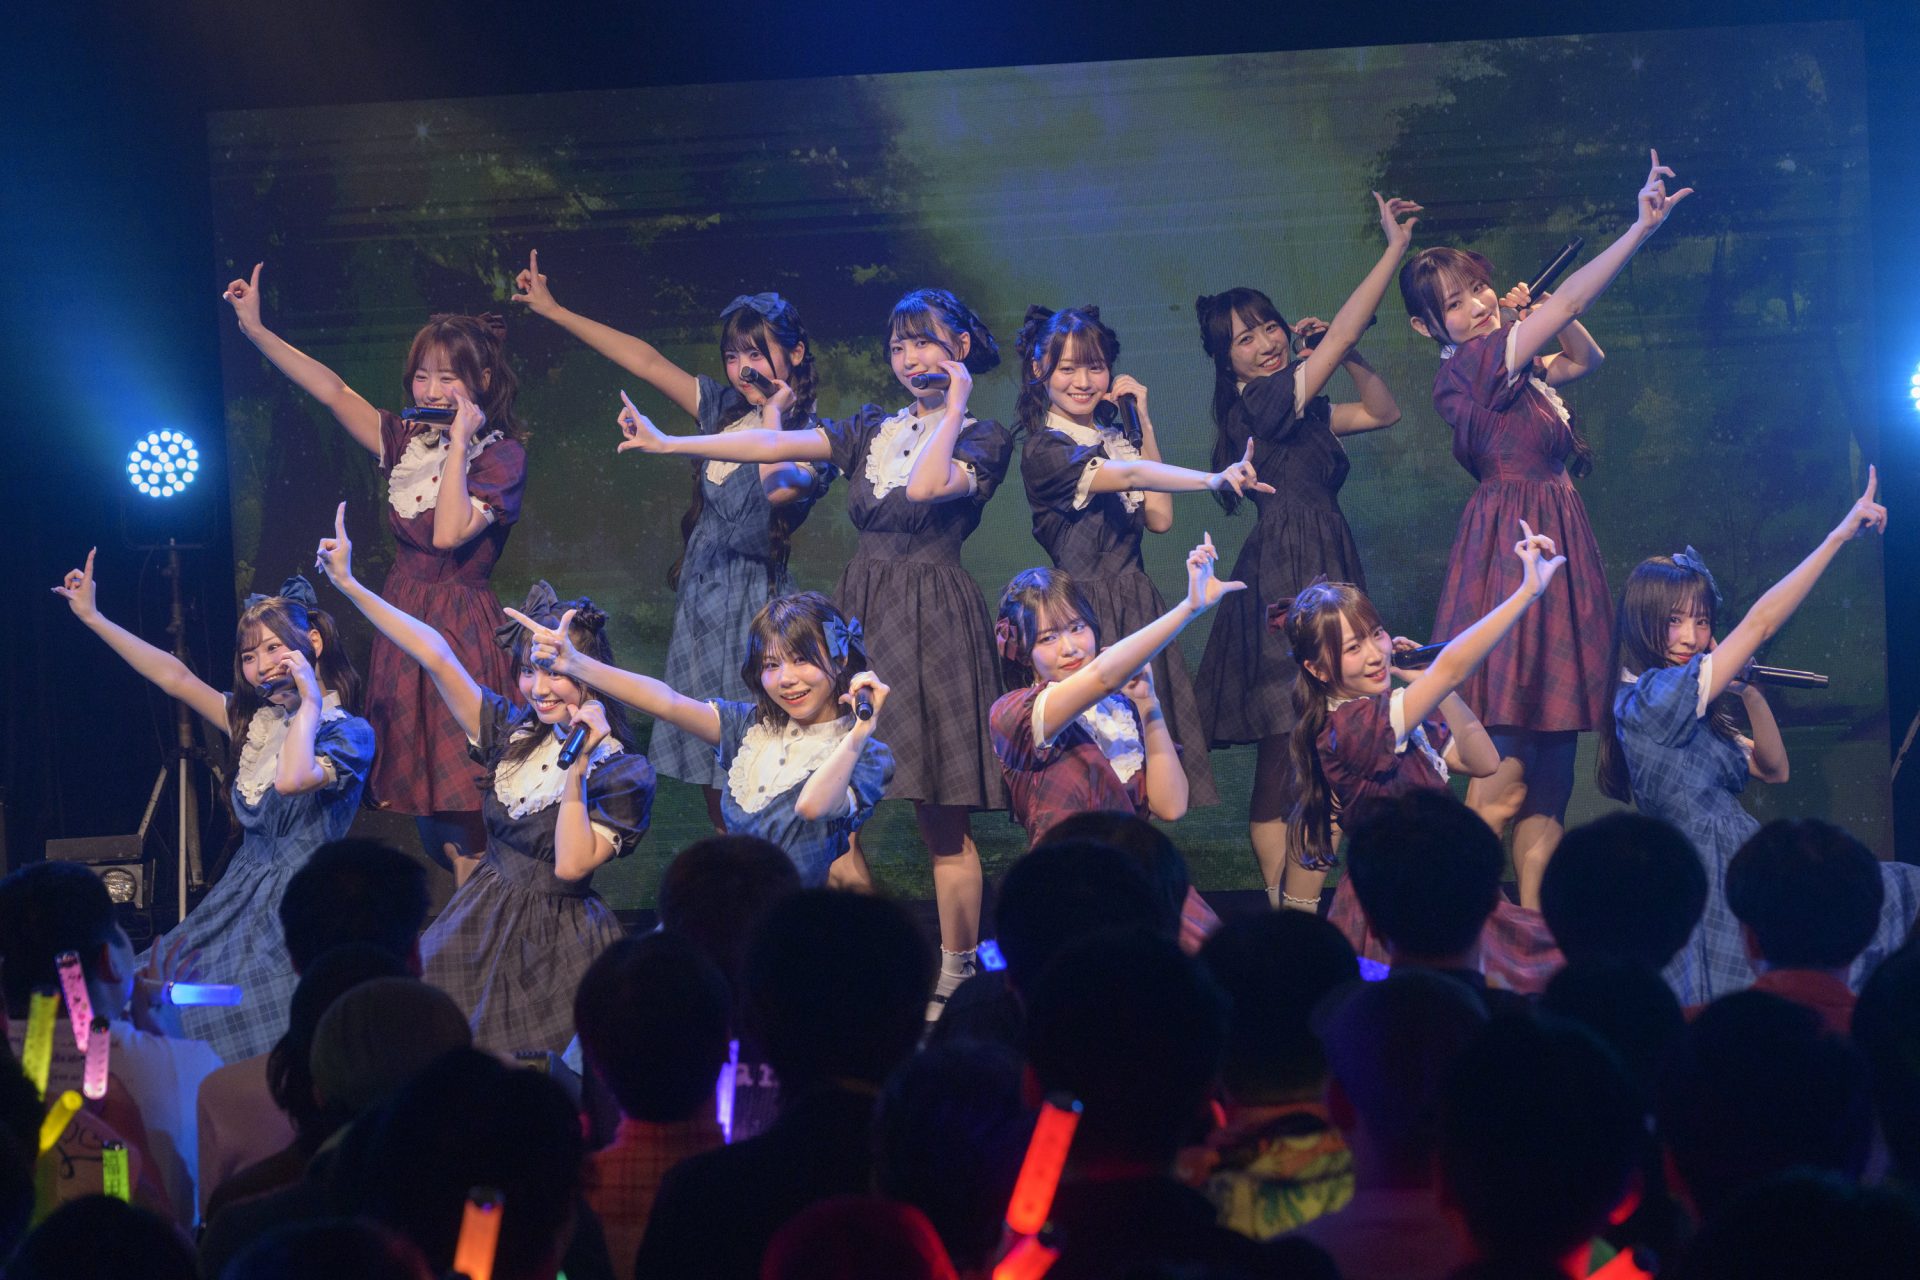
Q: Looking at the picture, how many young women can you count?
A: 12